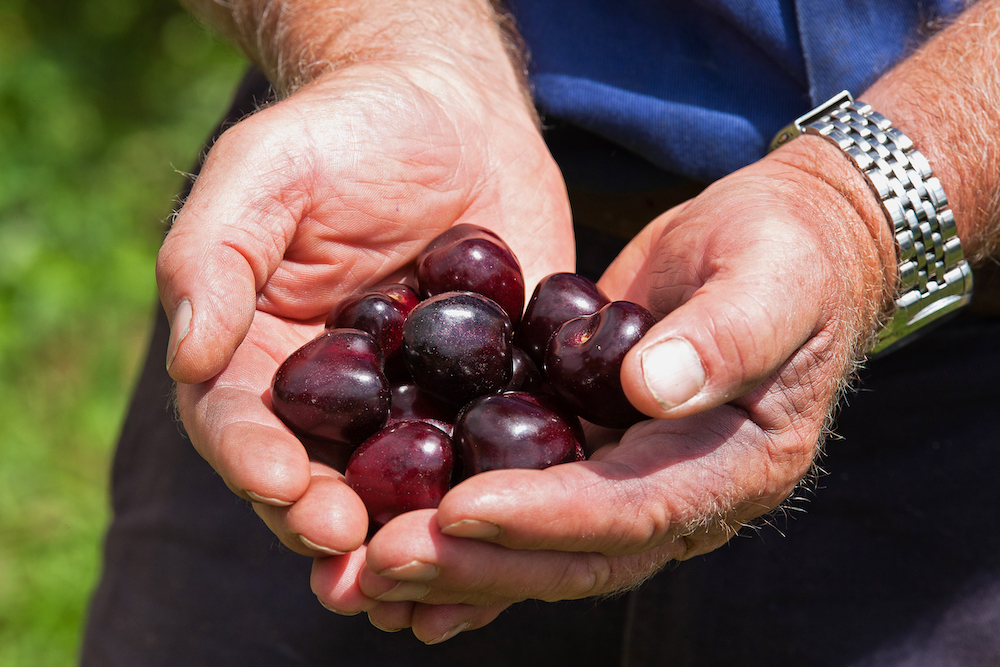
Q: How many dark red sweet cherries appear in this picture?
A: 10